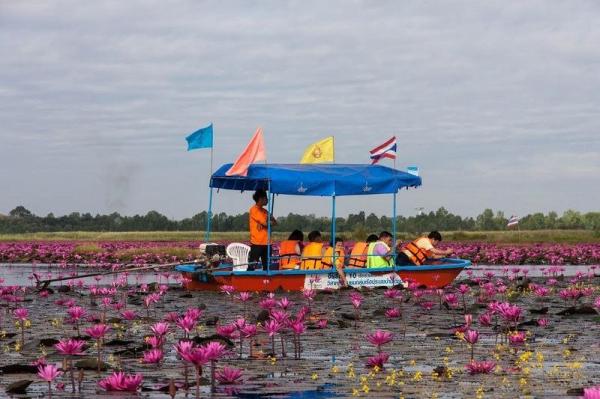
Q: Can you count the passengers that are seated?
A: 6